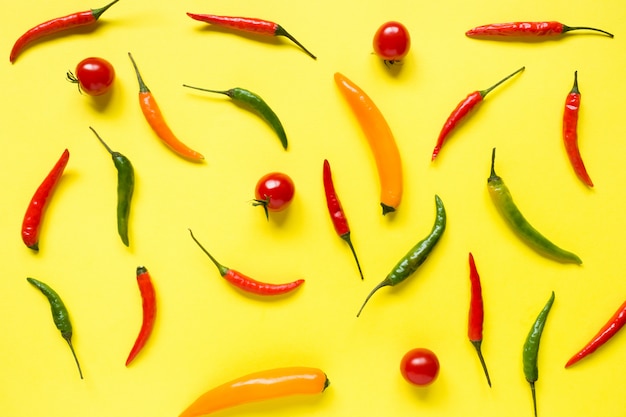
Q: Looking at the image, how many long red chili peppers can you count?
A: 11